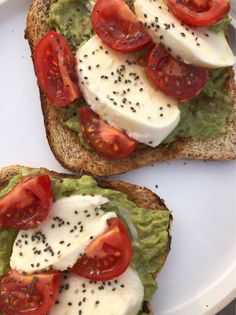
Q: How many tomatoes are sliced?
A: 8